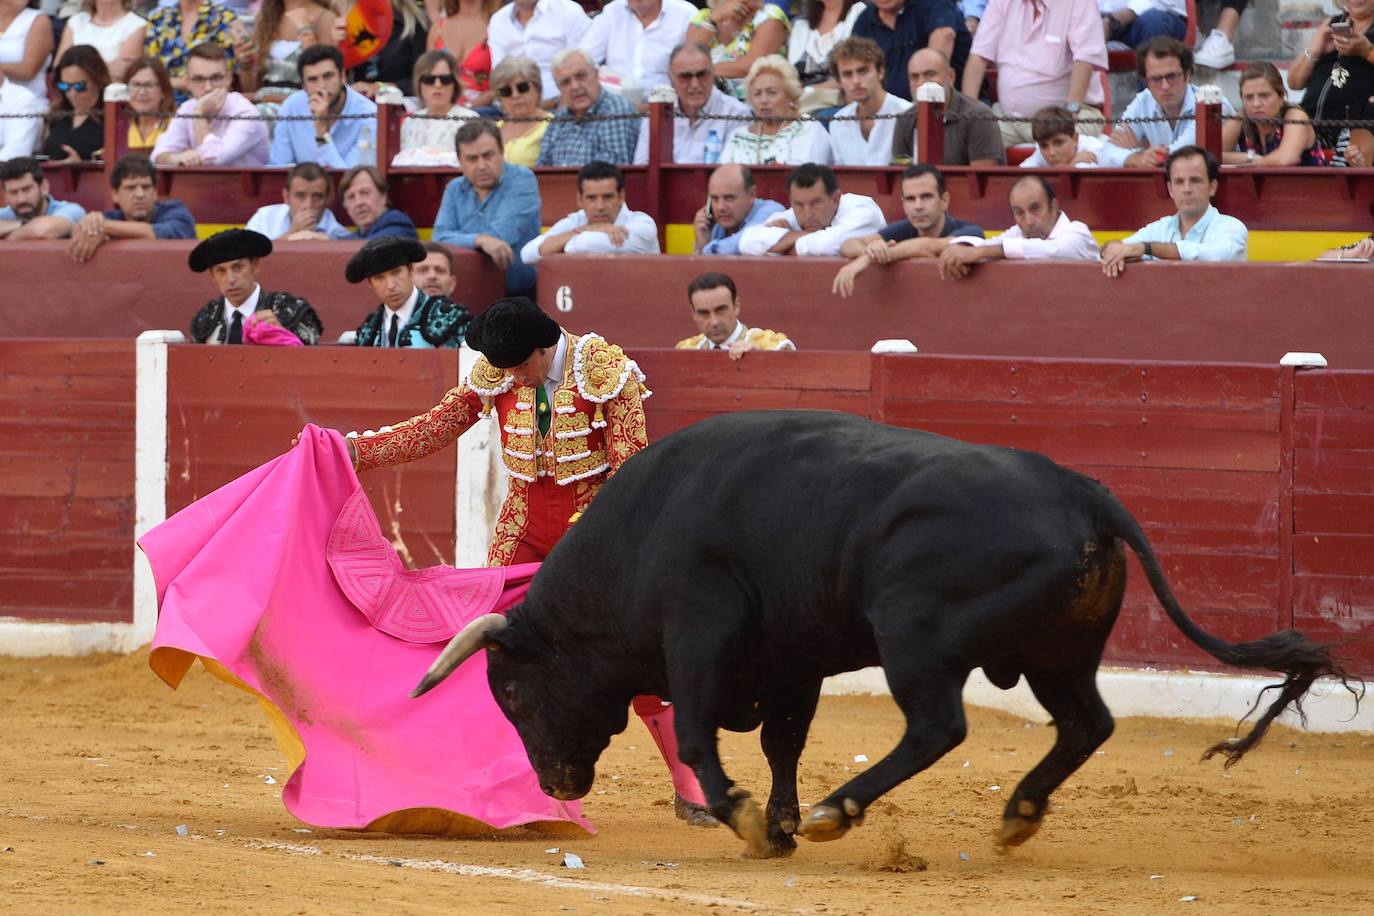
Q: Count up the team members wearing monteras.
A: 3